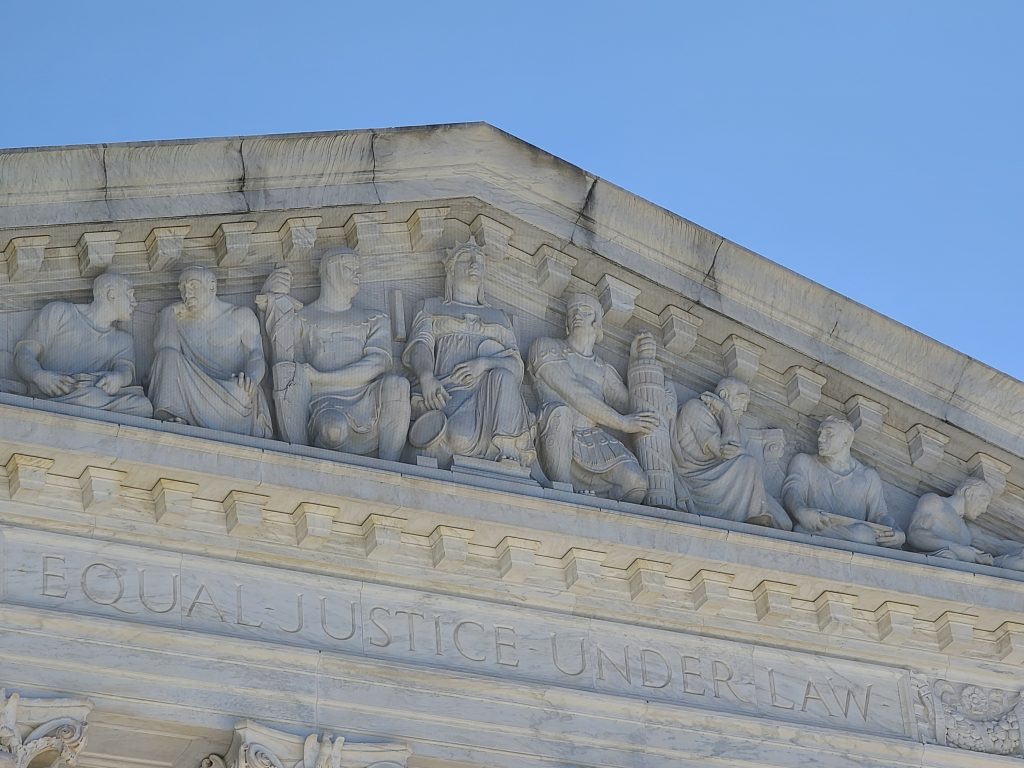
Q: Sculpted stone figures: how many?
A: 8